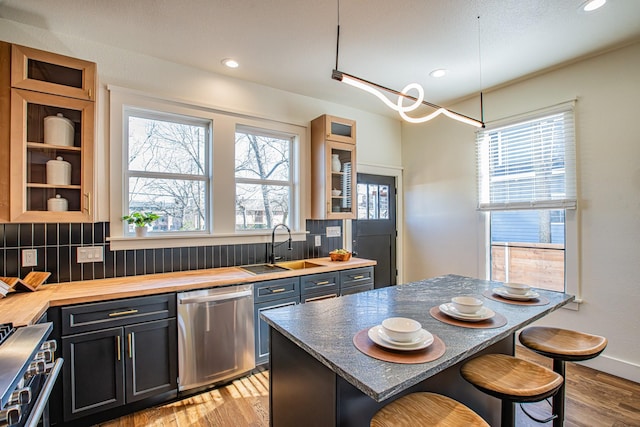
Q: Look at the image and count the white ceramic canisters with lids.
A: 3